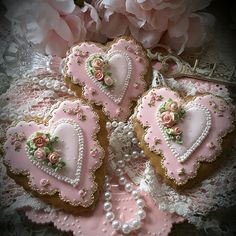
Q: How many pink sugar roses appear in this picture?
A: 9